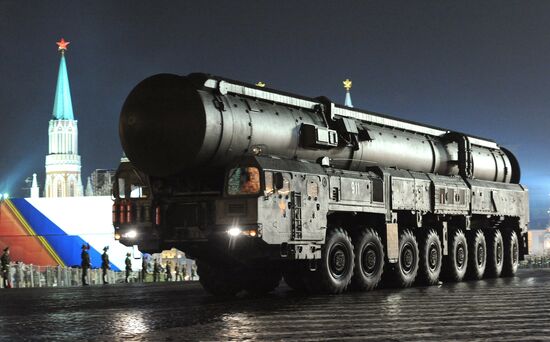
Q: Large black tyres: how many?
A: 8